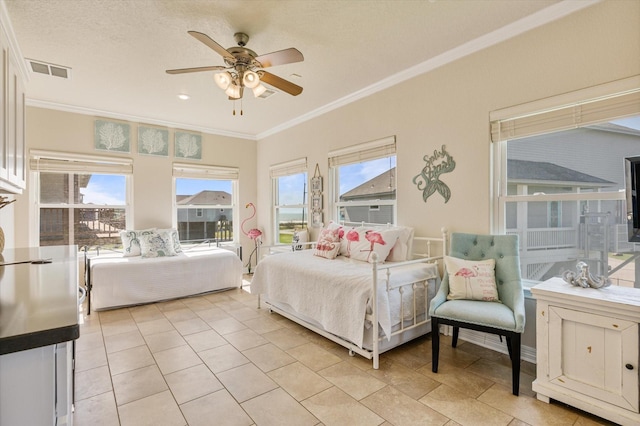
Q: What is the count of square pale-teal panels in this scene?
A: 3